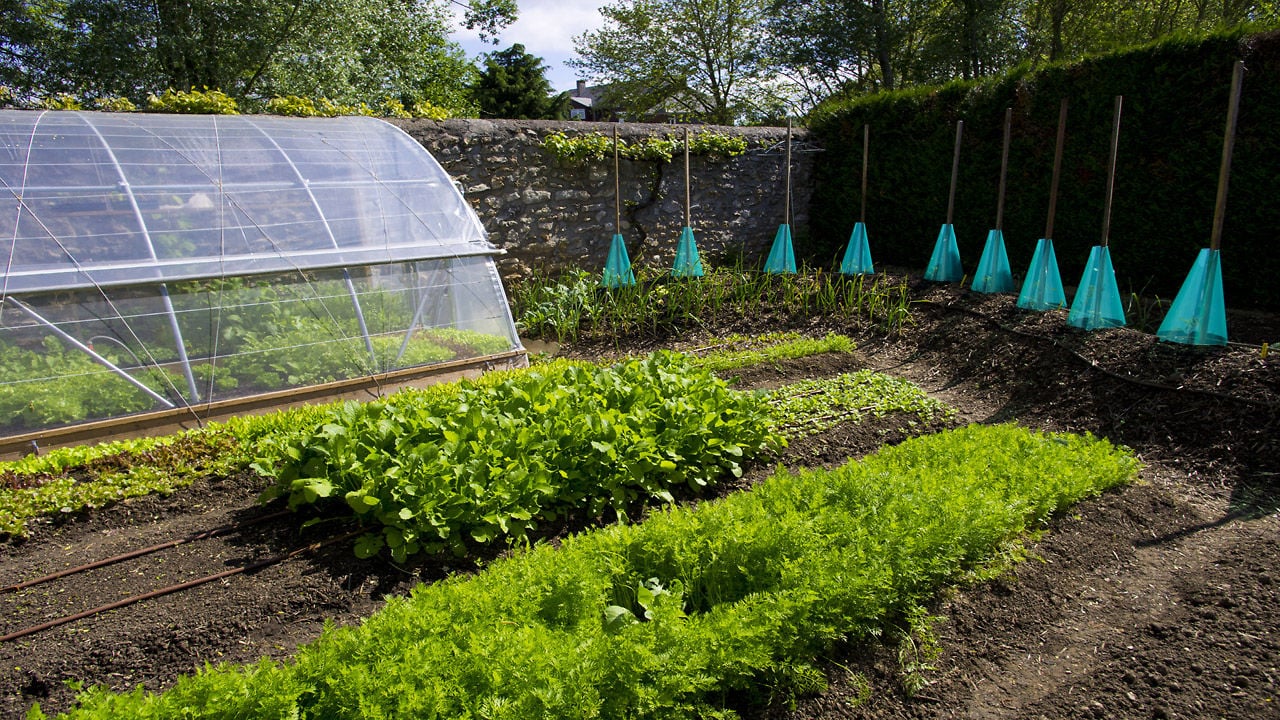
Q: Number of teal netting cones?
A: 9